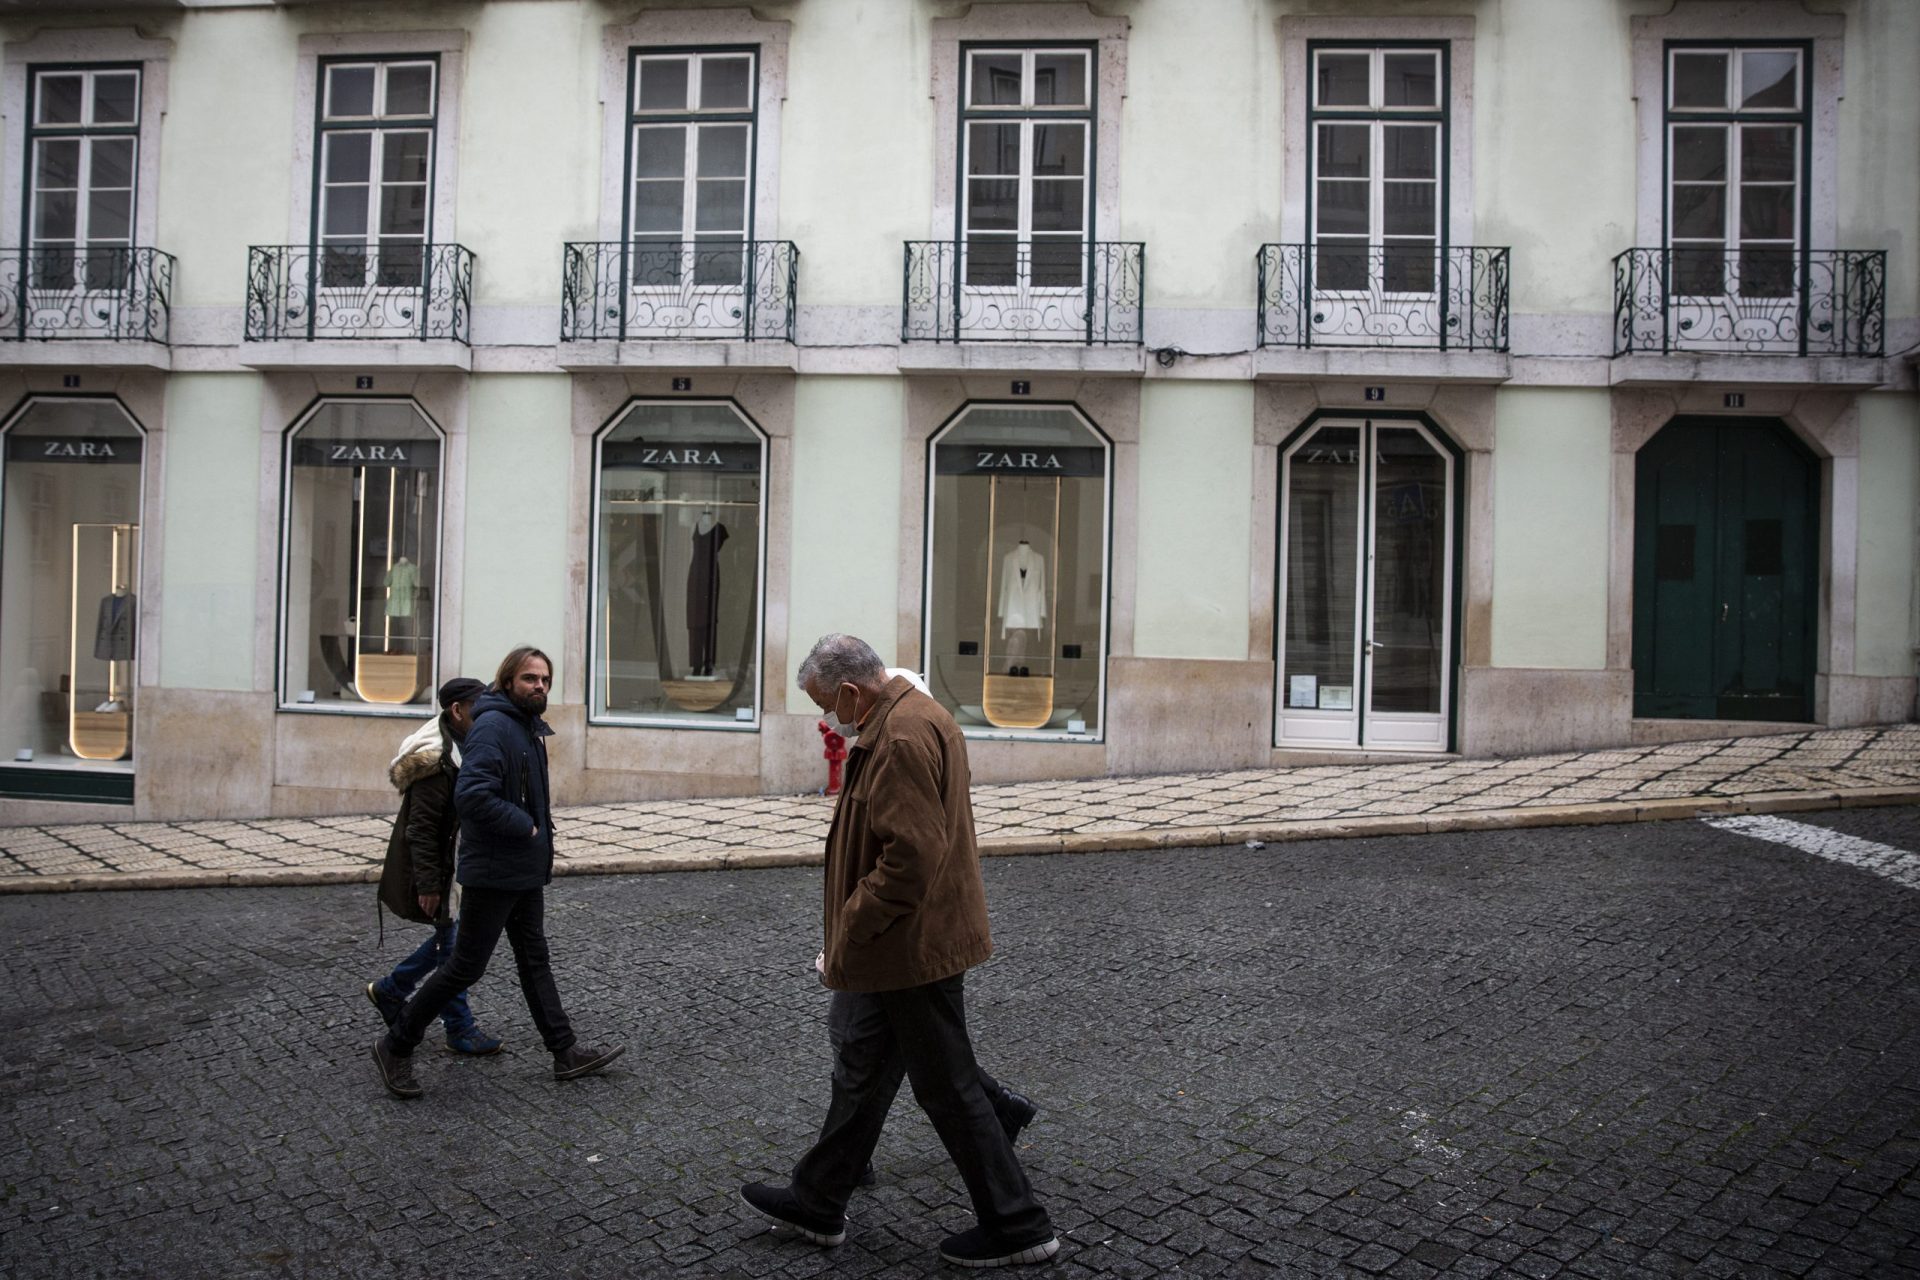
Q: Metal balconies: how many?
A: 6